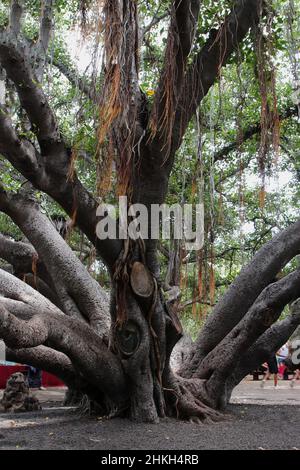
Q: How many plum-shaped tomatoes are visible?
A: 0